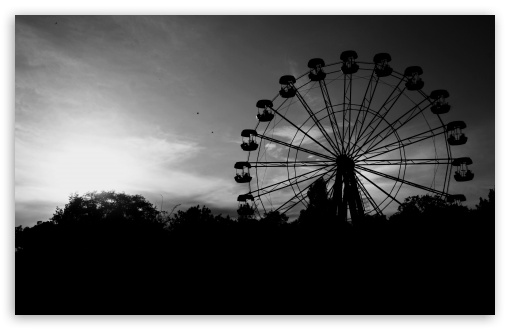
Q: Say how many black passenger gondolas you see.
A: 13